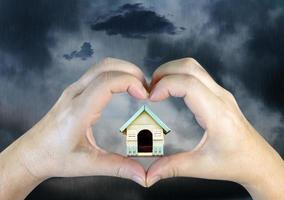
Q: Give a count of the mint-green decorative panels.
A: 2